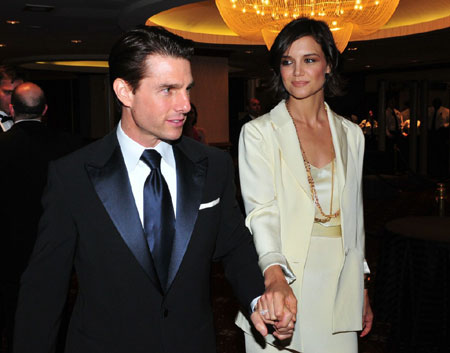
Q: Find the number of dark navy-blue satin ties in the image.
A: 1